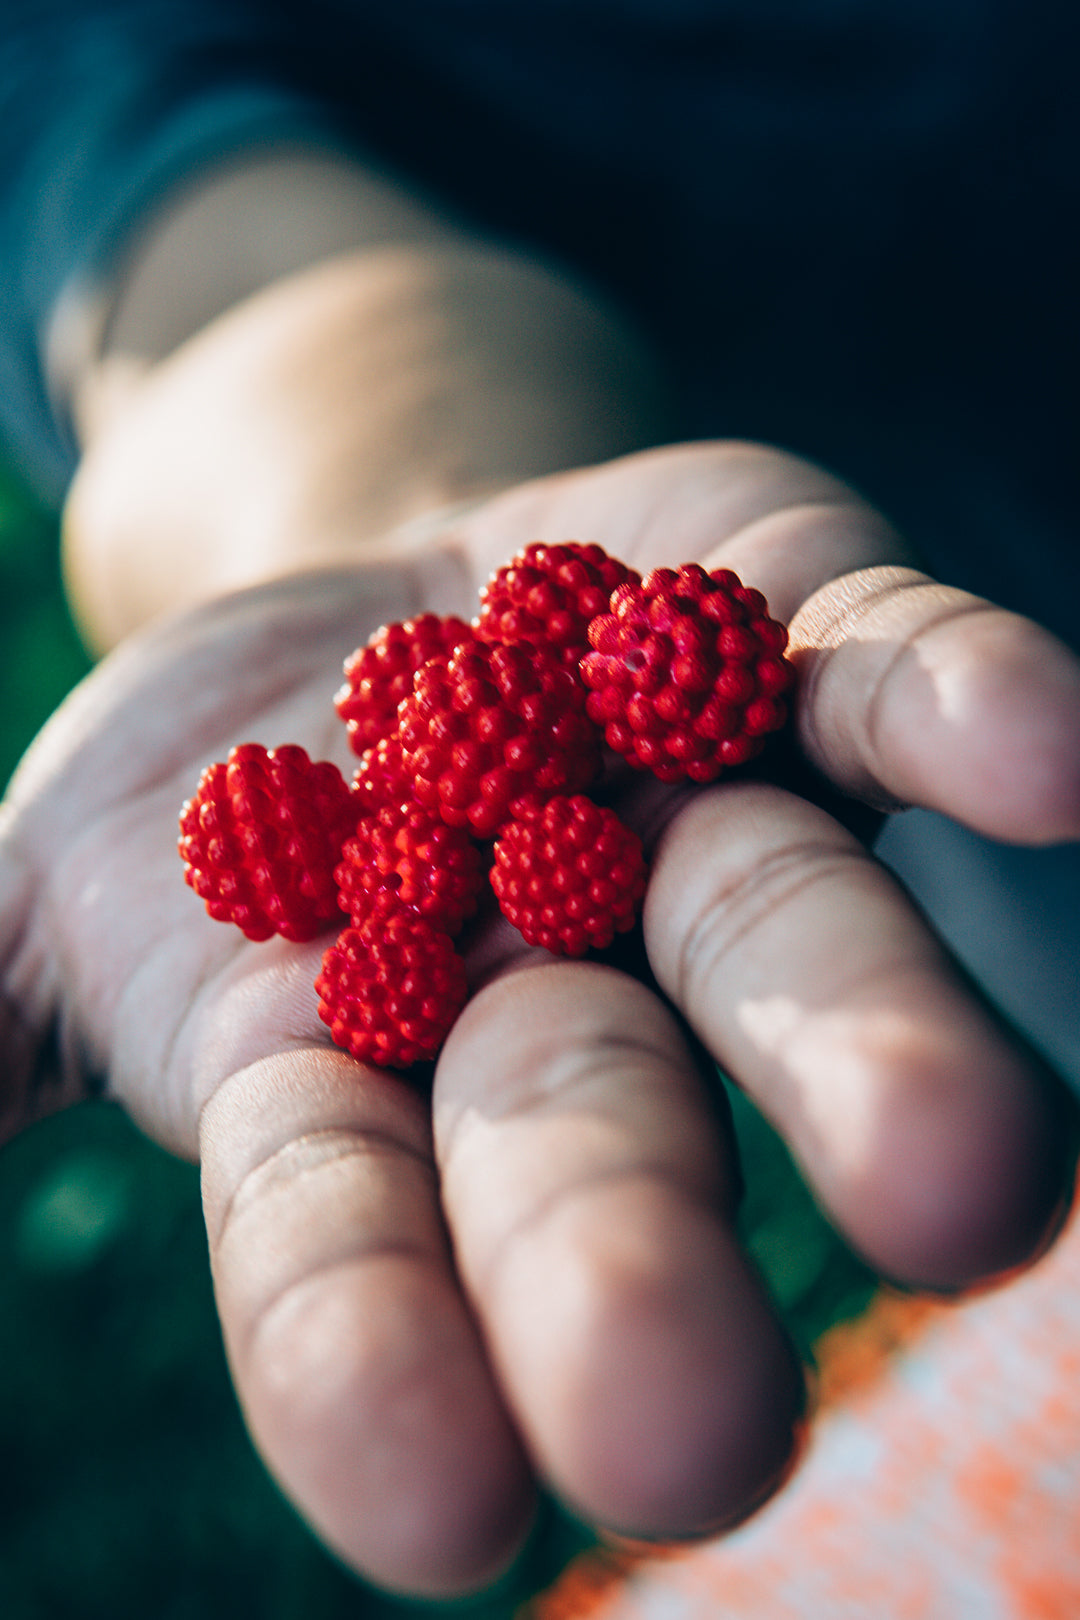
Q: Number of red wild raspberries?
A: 9